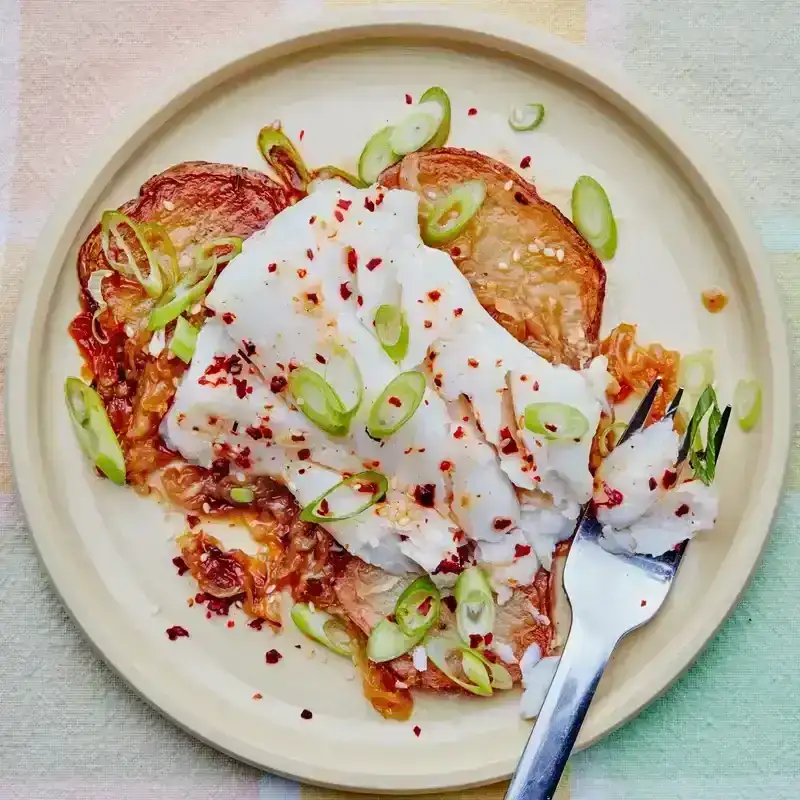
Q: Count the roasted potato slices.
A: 3